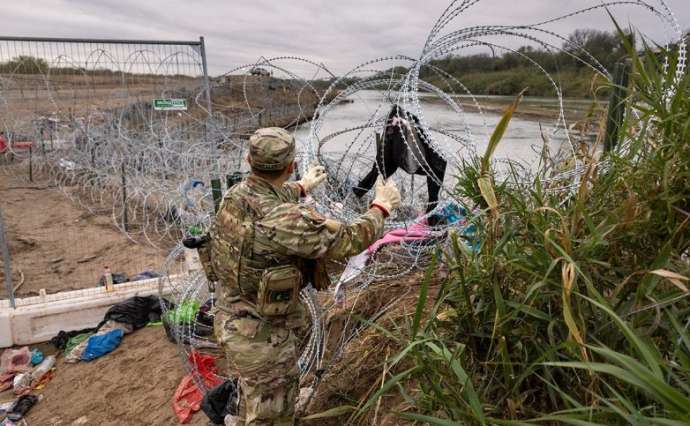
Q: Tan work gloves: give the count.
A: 2